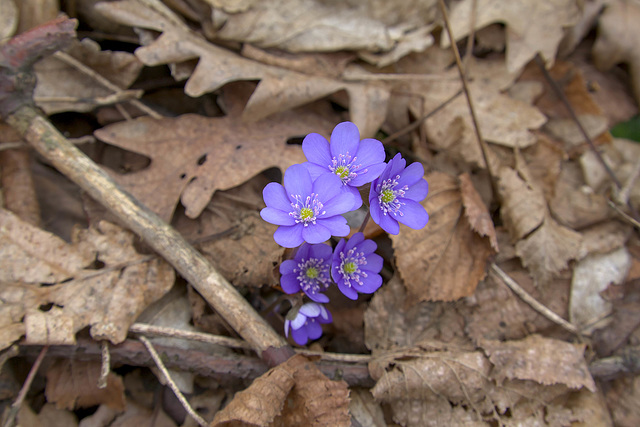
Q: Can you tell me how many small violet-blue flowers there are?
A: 6